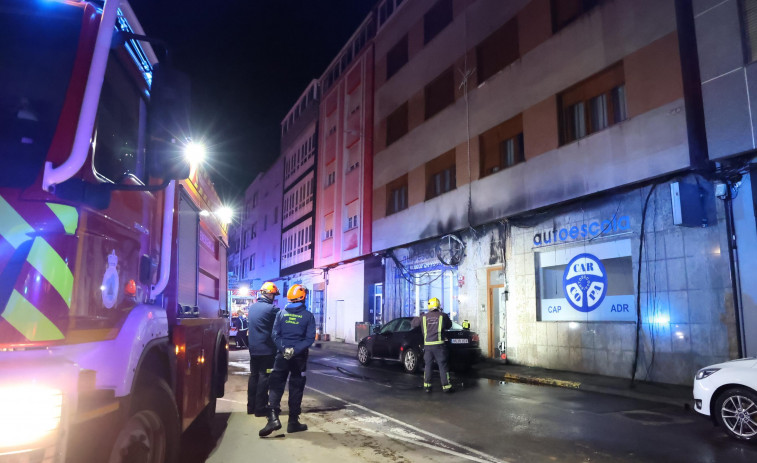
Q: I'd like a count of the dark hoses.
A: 1